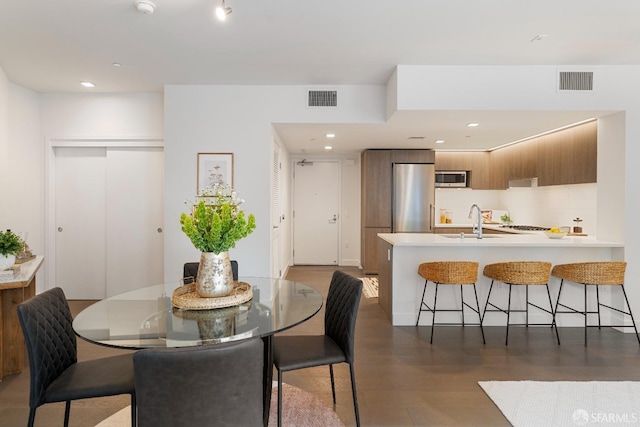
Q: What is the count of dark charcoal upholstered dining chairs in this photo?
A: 4